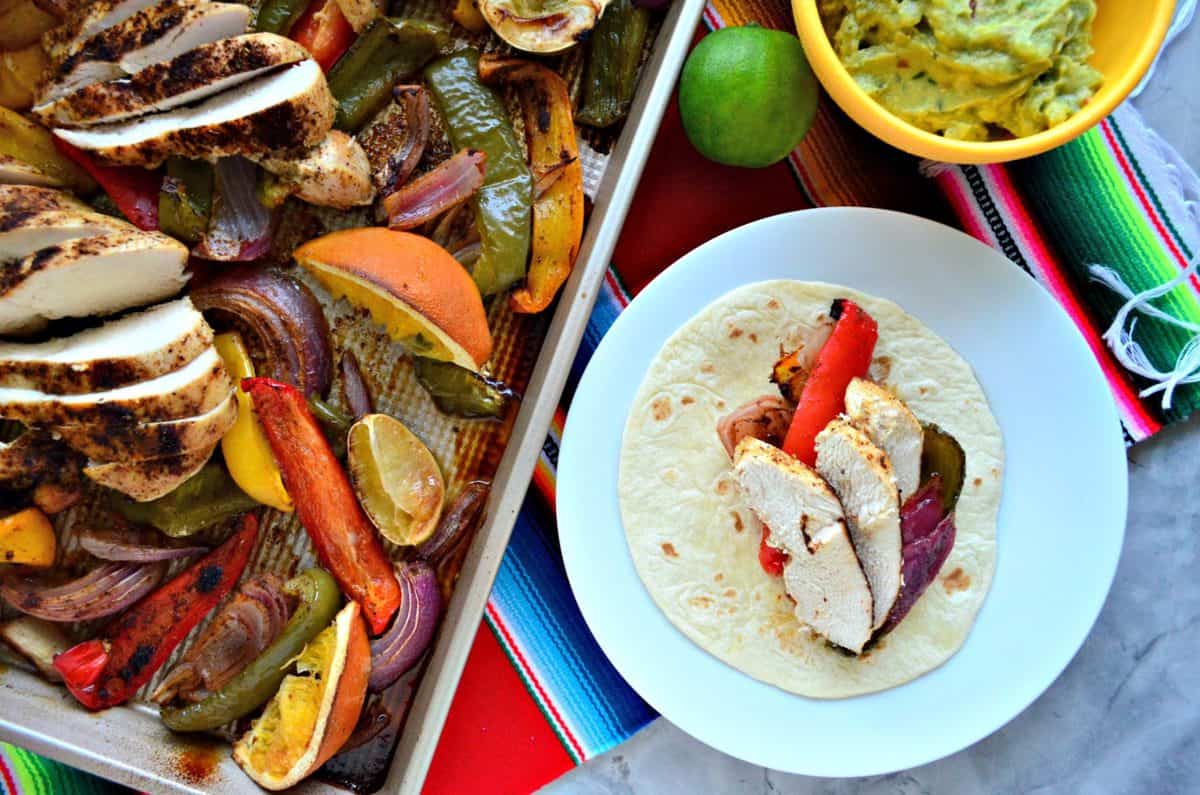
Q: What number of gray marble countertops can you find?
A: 1